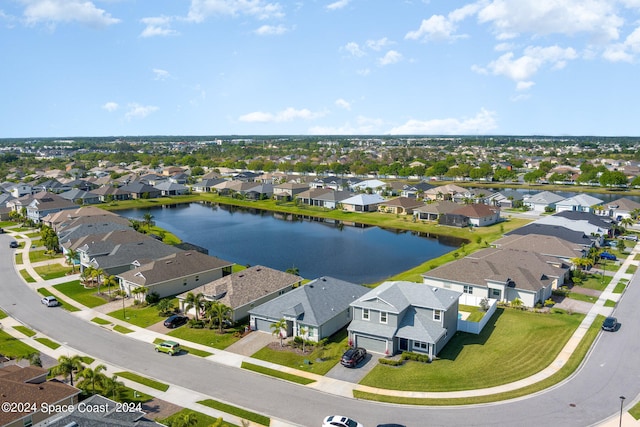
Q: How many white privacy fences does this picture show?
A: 1